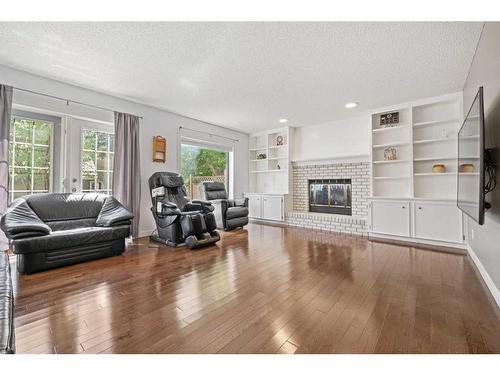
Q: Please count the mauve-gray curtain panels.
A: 2